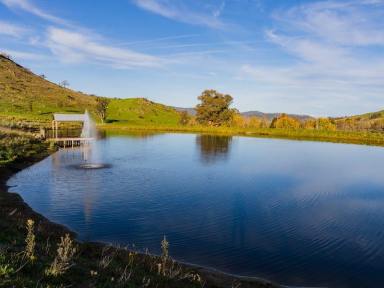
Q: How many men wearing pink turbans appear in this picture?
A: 0